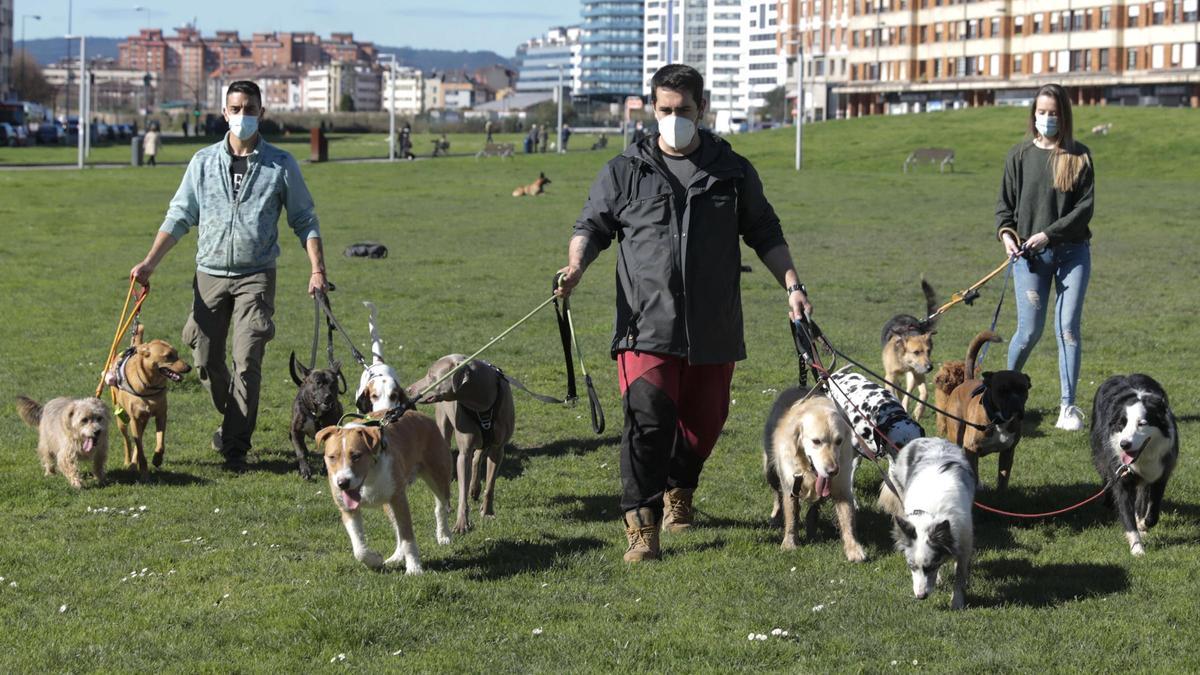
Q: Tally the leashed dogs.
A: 13